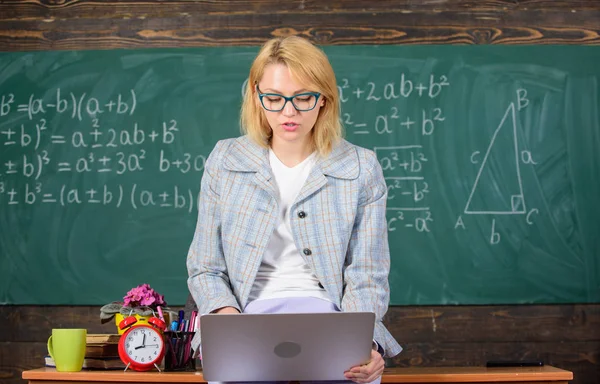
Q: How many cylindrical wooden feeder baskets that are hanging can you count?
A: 0